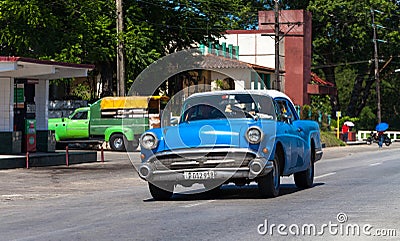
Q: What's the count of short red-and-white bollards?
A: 3